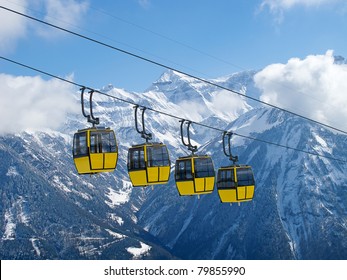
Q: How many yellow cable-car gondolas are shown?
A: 4